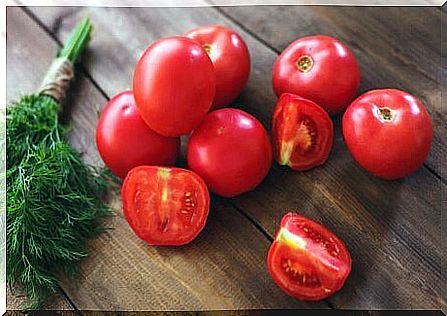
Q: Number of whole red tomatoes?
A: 6